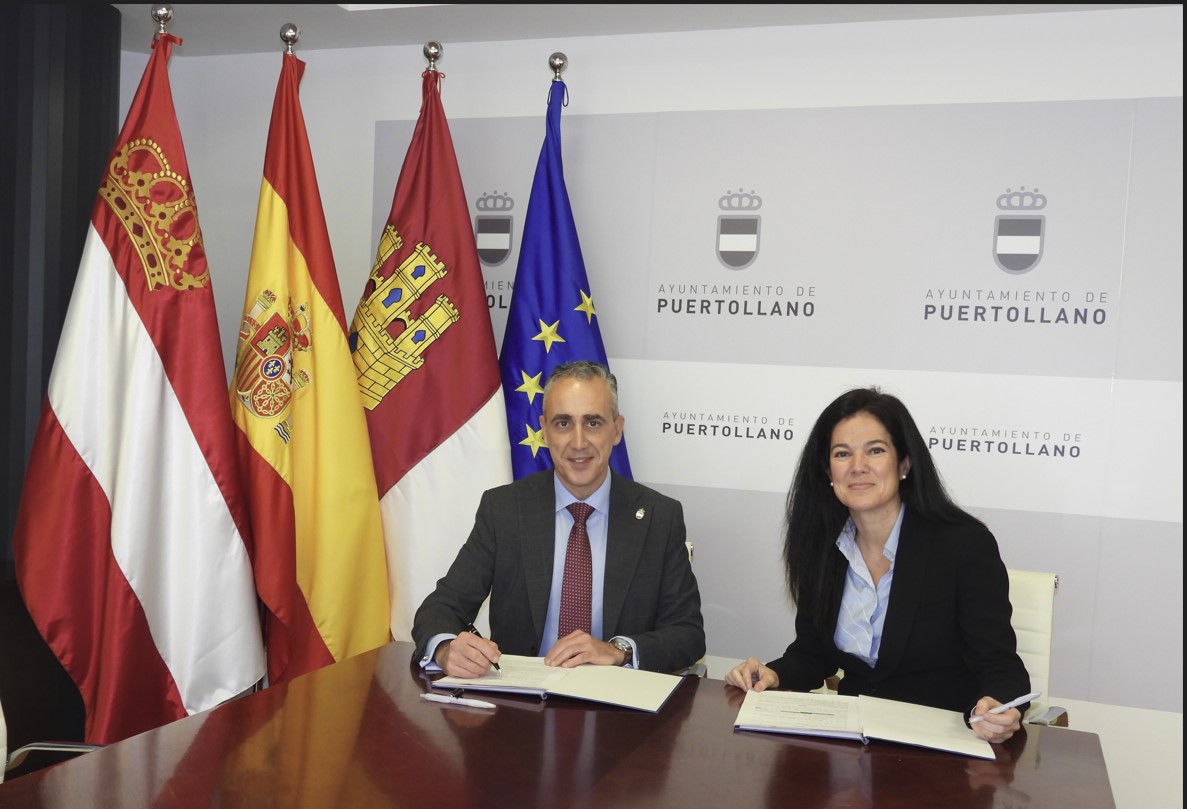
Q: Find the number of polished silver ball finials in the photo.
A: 4